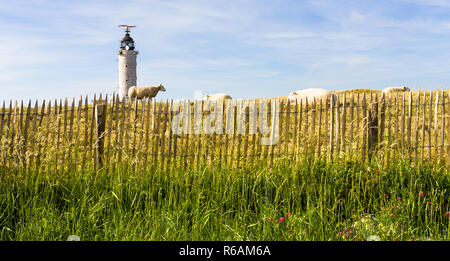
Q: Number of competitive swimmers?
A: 0